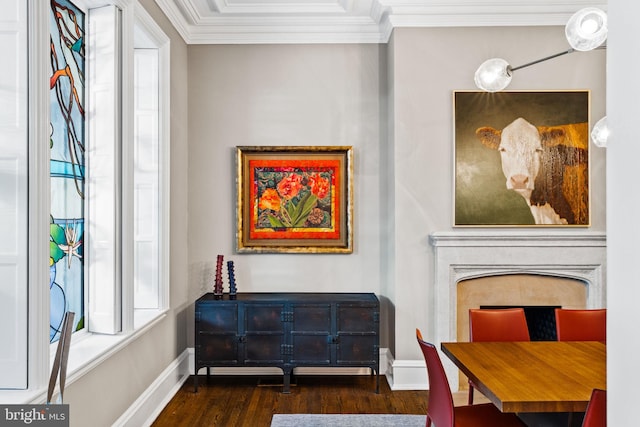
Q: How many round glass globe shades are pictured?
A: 3